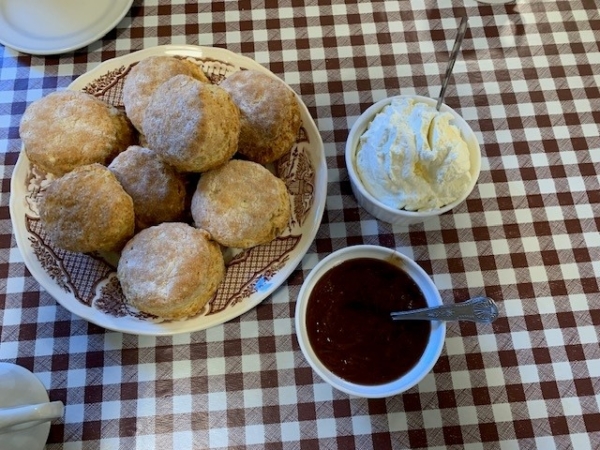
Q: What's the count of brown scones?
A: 8